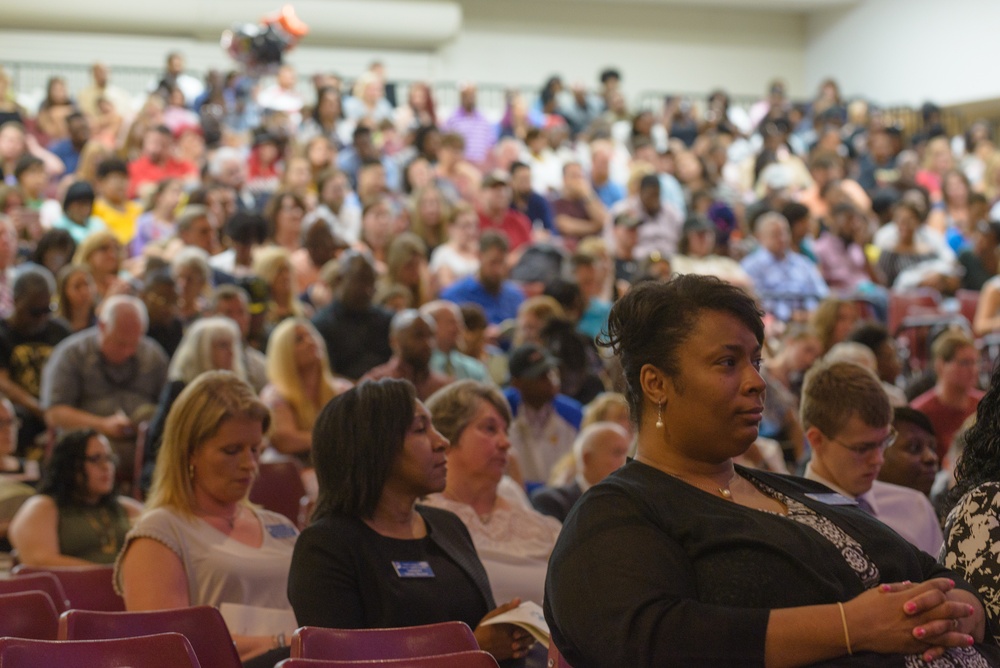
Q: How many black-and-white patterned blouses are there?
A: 2